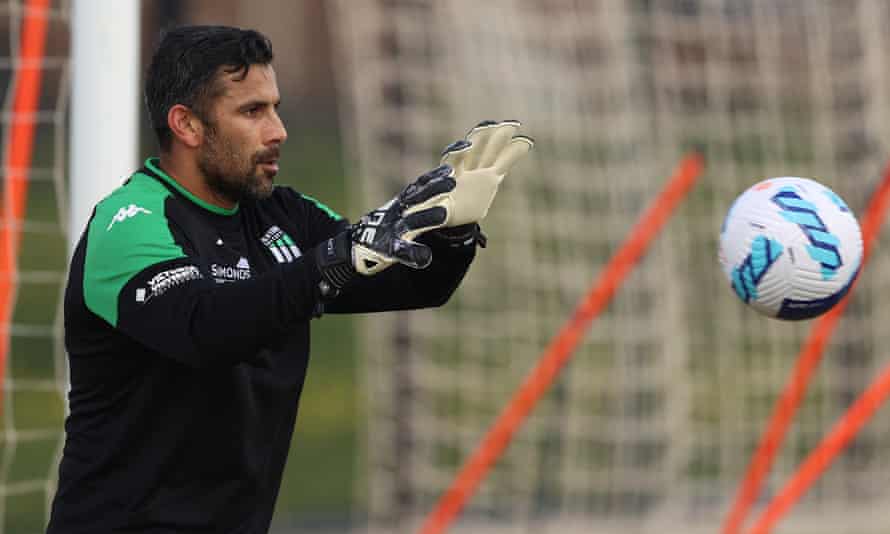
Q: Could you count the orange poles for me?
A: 4